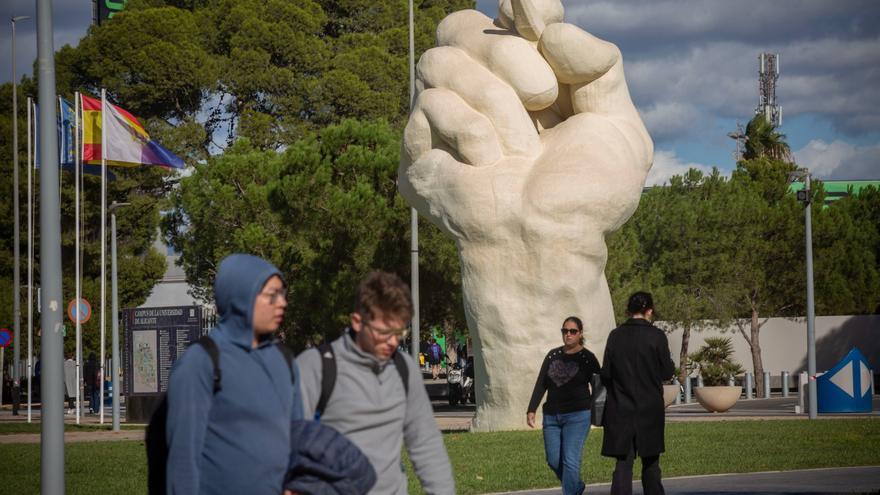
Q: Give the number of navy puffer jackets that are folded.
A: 1